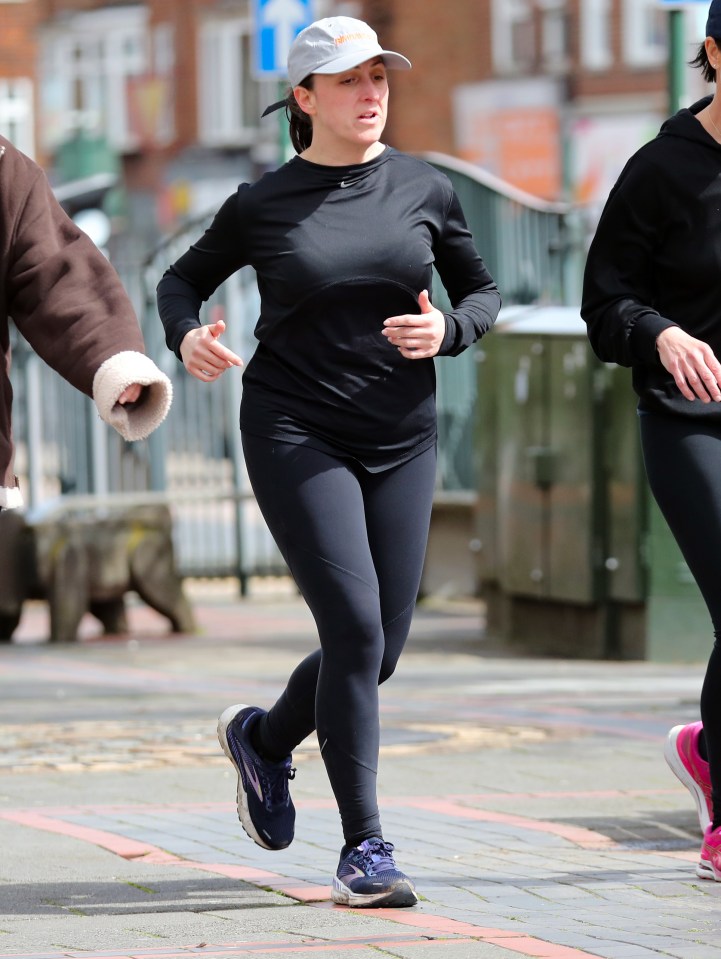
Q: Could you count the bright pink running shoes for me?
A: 2